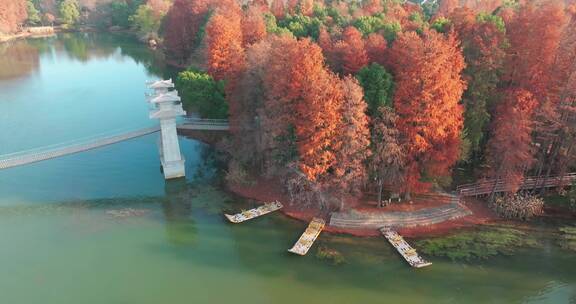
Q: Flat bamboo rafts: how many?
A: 3